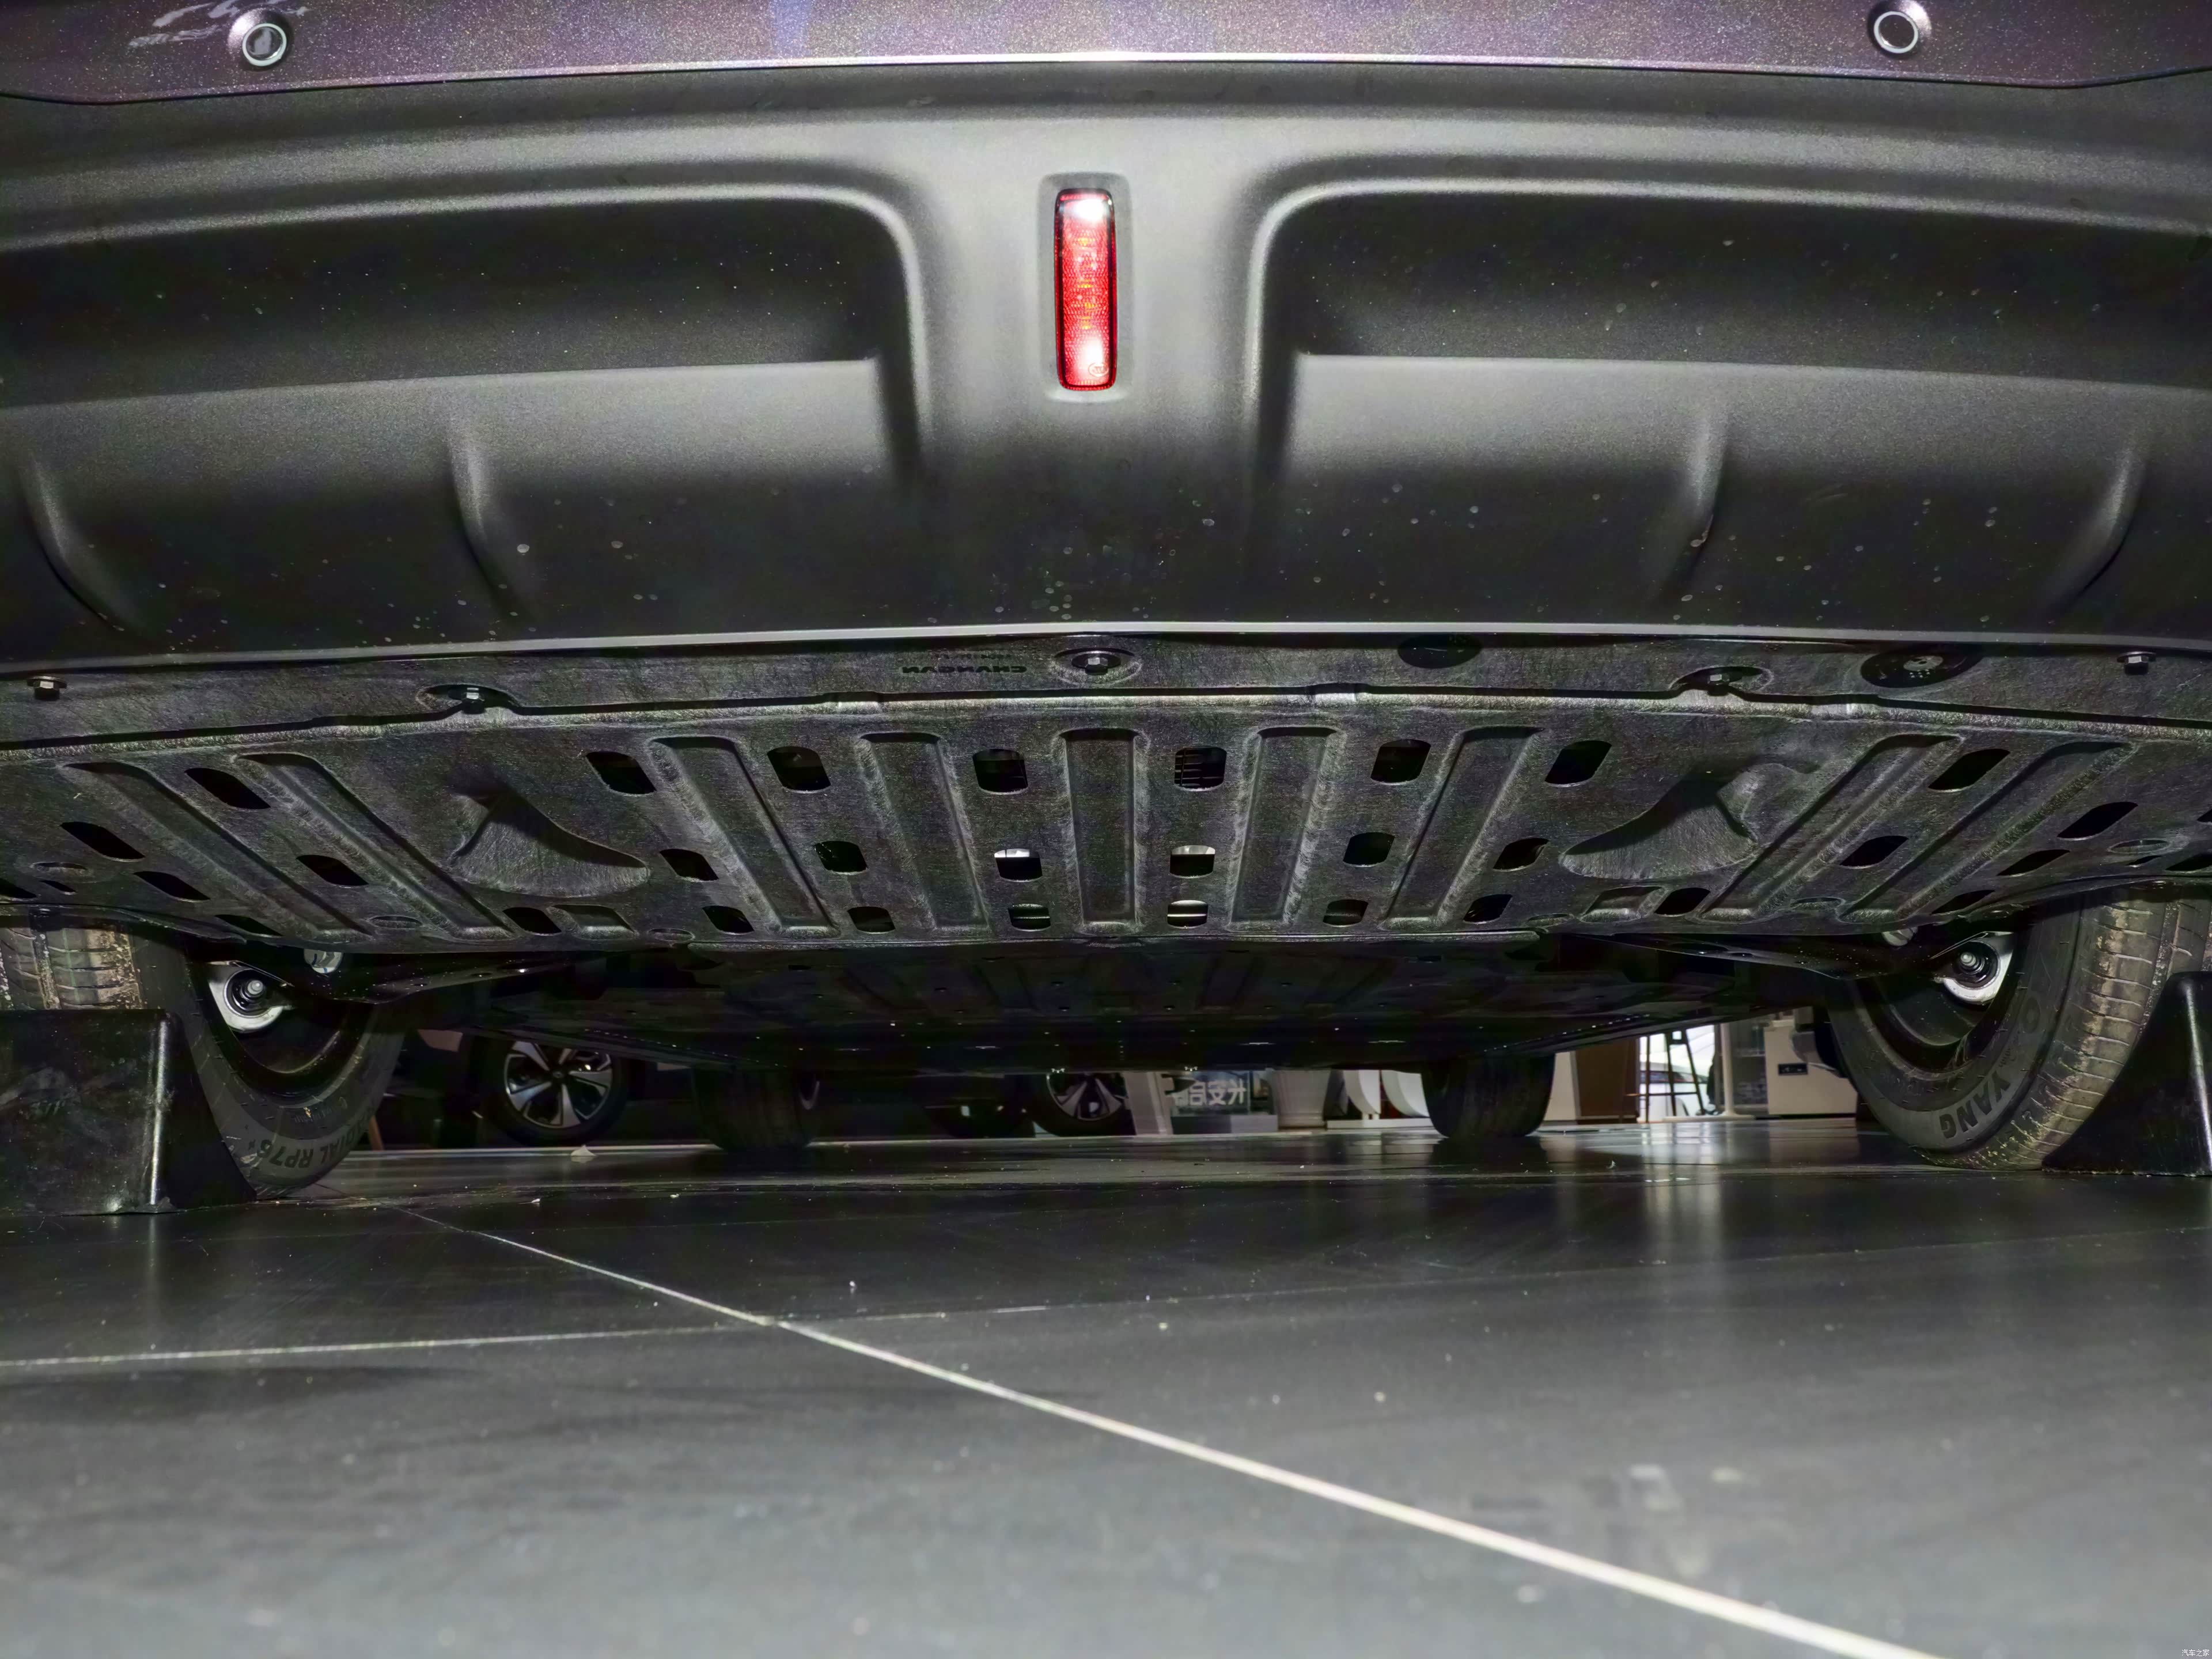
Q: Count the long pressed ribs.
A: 9